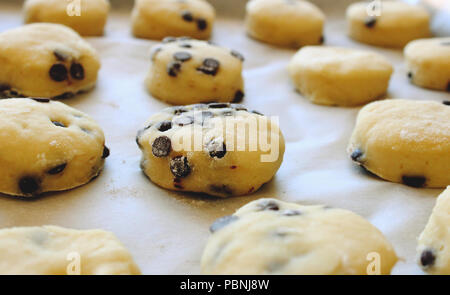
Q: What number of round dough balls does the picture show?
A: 14